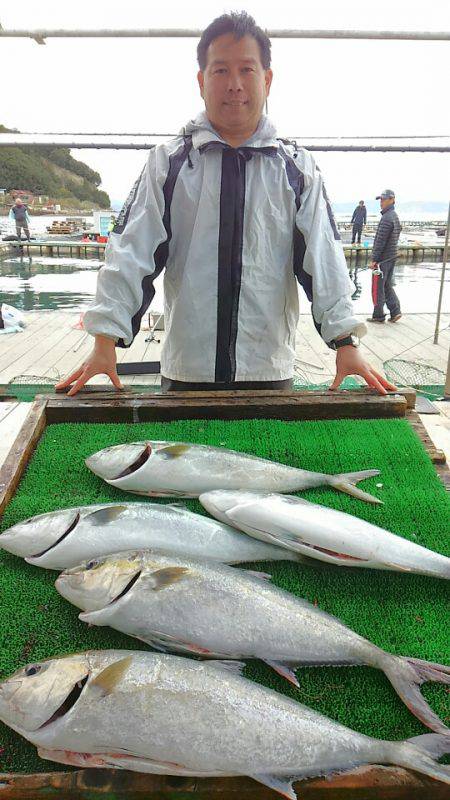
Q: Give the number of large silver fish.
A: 5